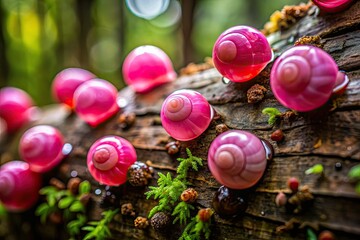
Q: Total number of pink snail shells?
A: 12